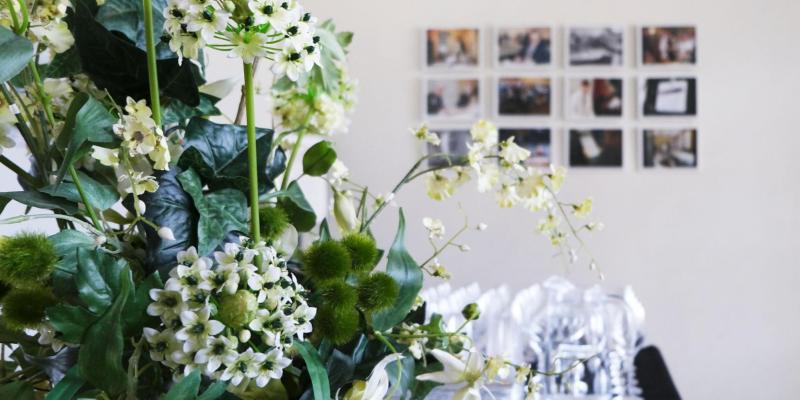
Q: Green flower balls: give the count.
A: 8